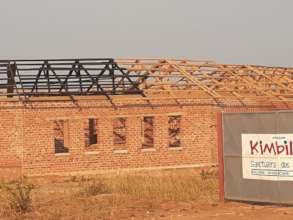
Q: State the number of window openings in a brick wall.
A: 5